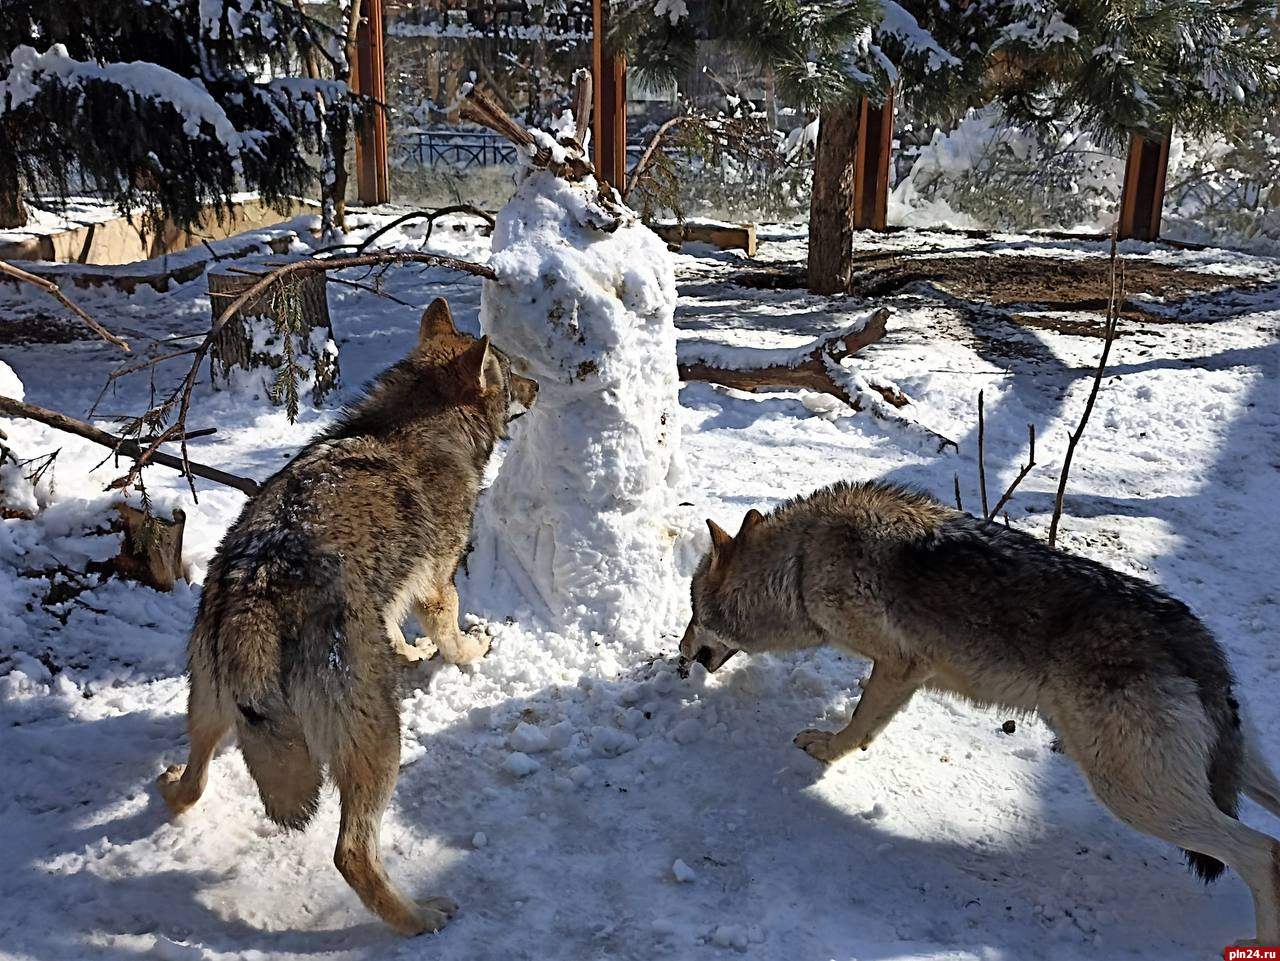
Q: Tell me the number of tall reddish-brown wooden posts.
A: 4